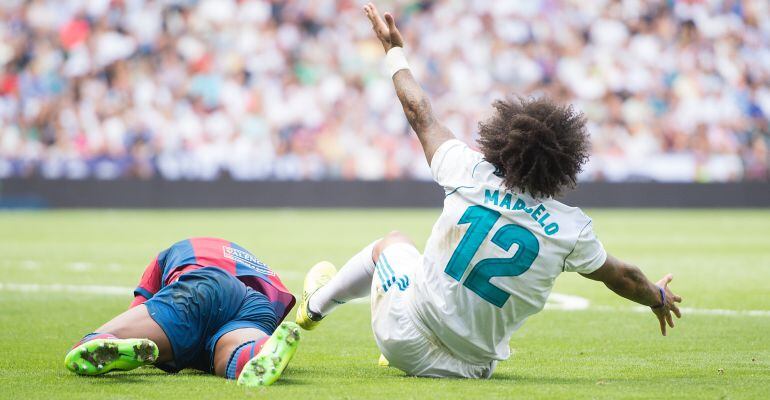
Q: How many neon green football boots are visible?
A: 2